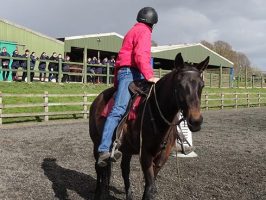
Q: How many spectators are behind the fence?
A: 13